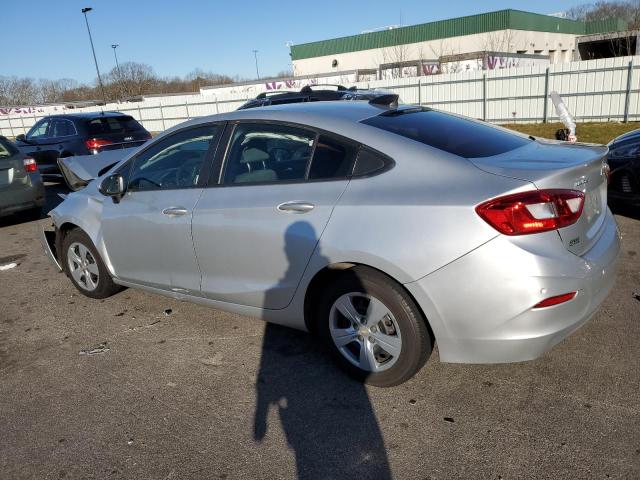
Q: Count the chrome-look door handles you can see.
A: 2